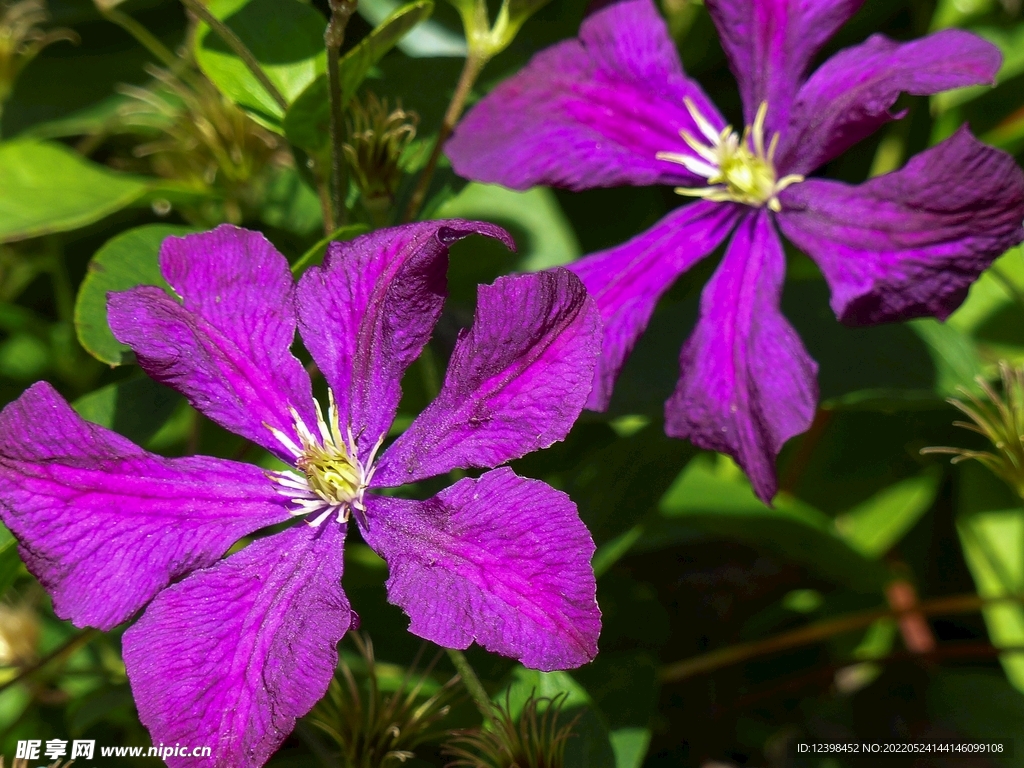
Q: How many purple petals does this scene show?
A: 12